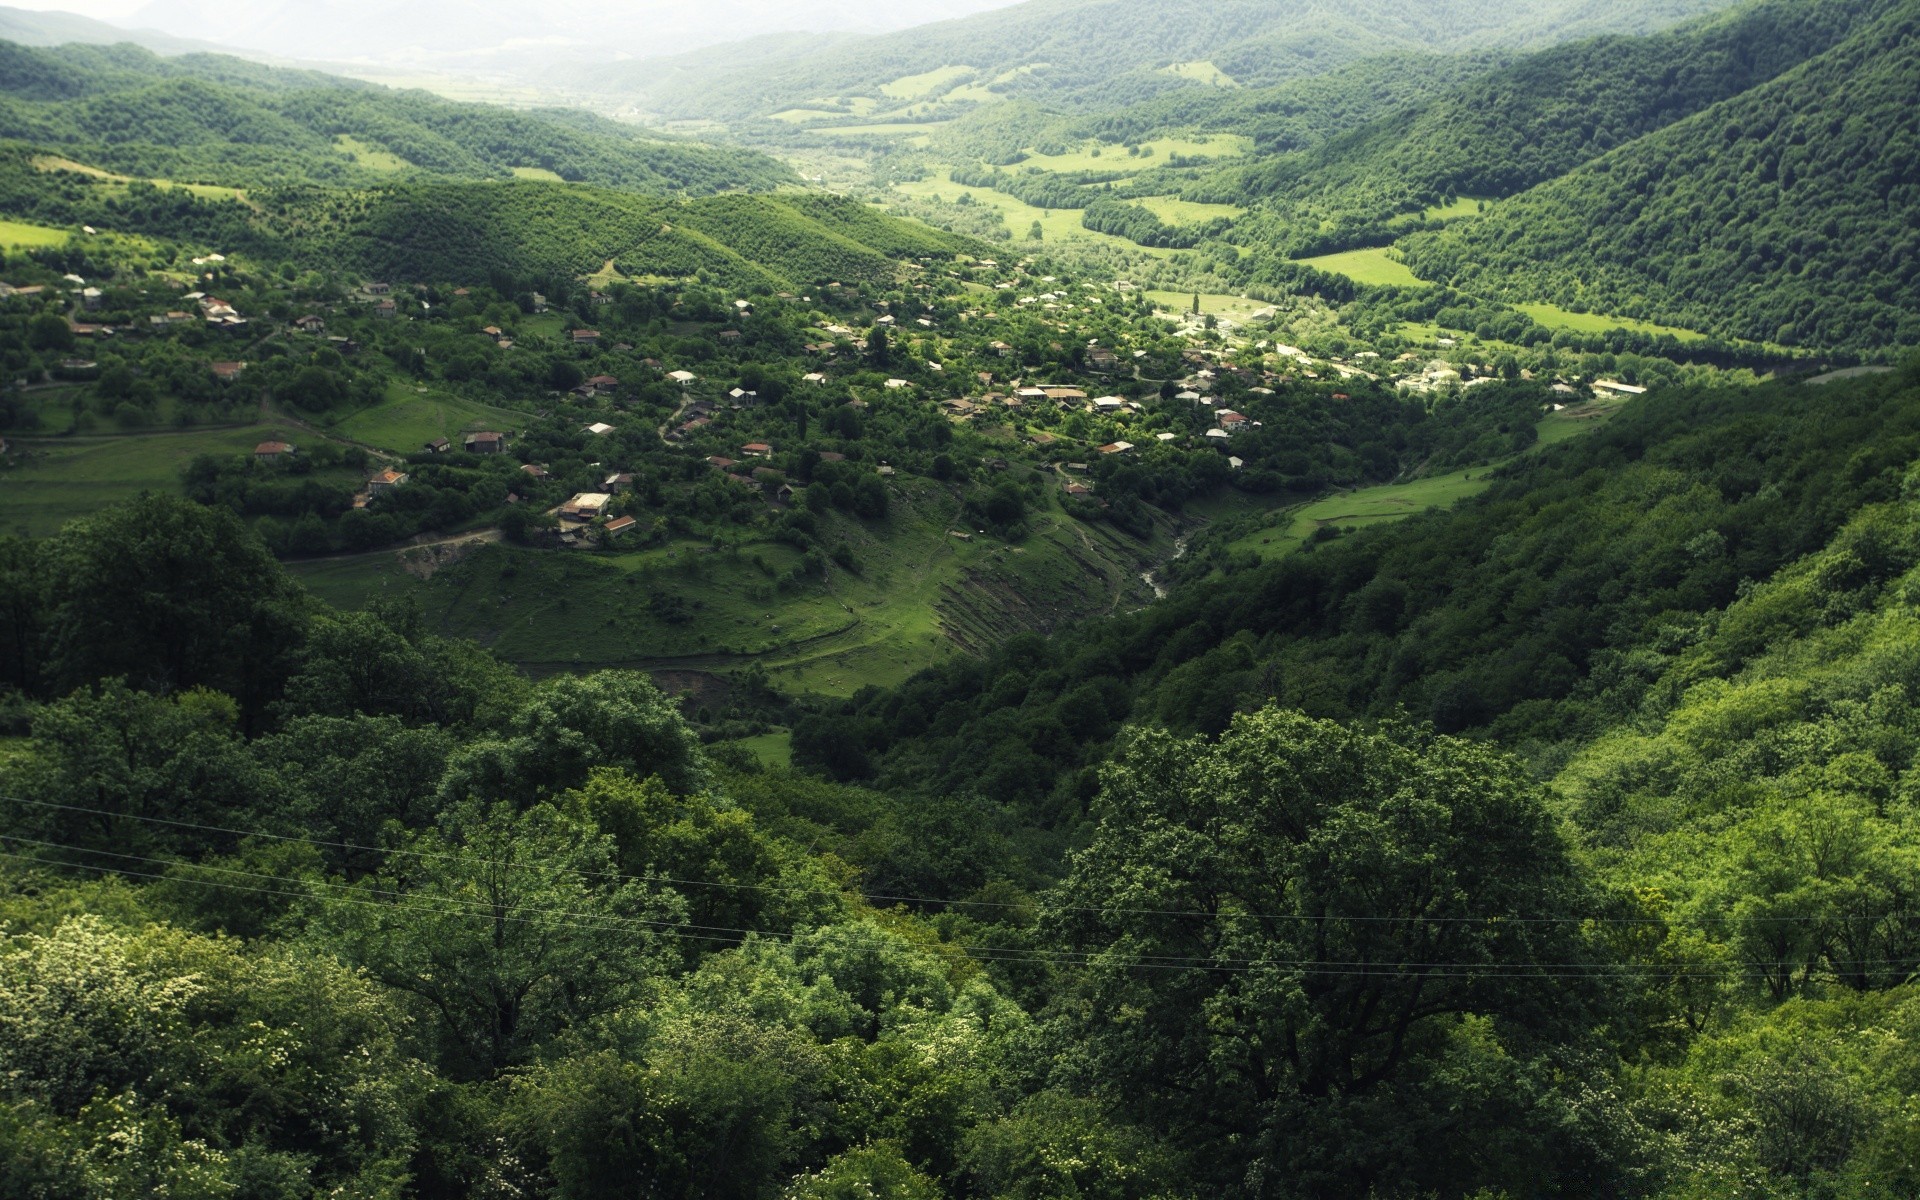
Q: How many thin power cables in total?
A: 3